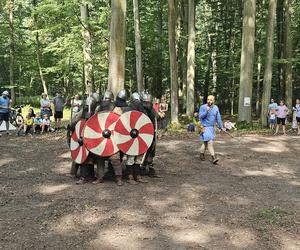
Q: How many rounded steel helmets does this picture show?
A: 6